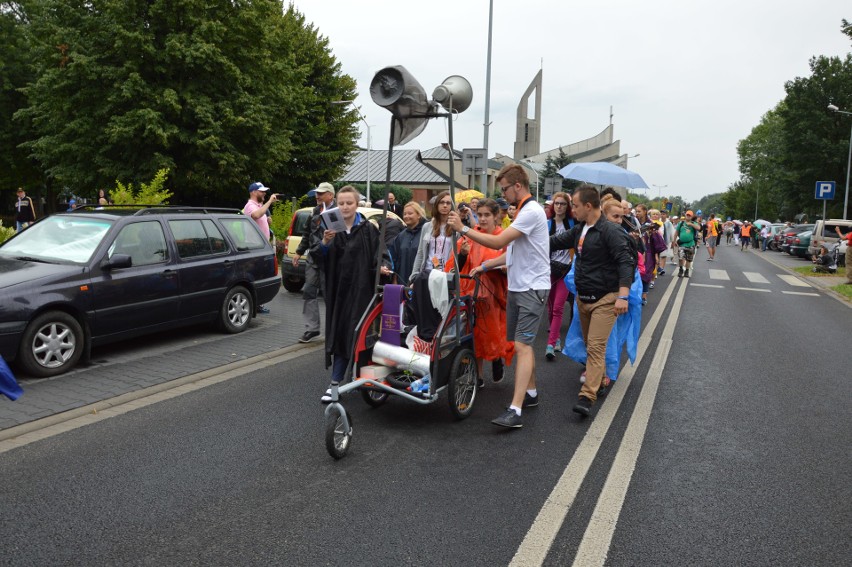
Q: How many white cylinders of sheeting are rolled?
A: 1